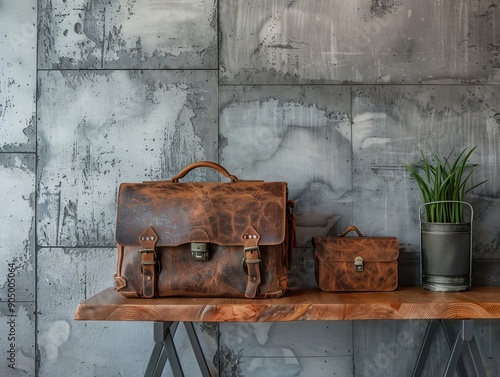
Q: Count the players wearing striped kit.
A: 0